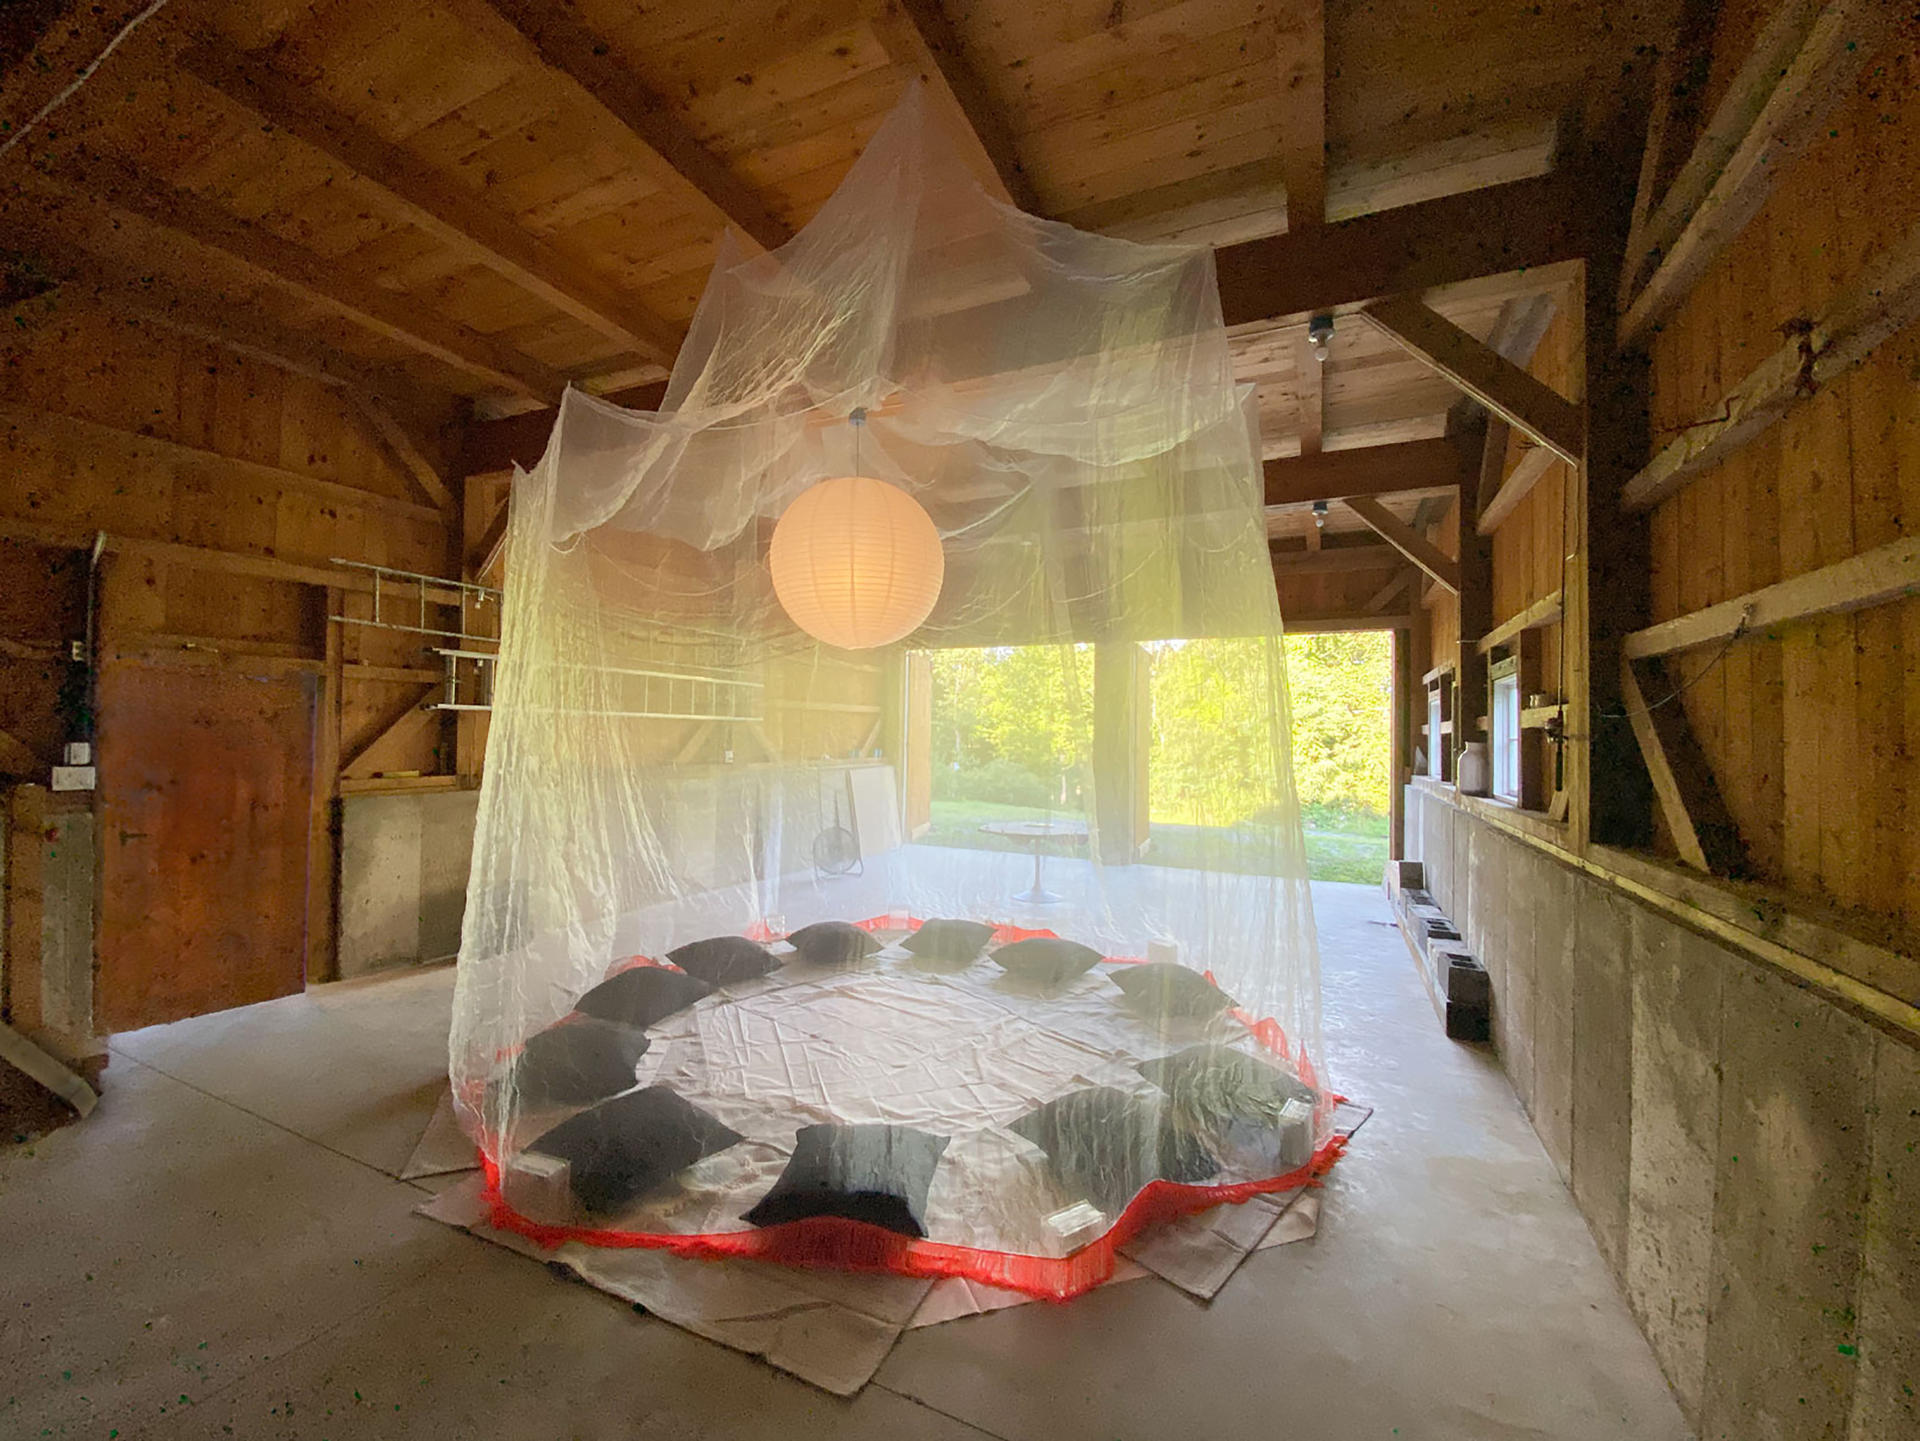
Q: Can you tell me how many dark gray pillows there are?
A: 11